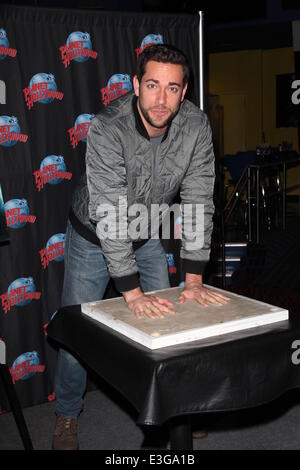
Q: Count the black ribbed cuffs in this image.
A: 2